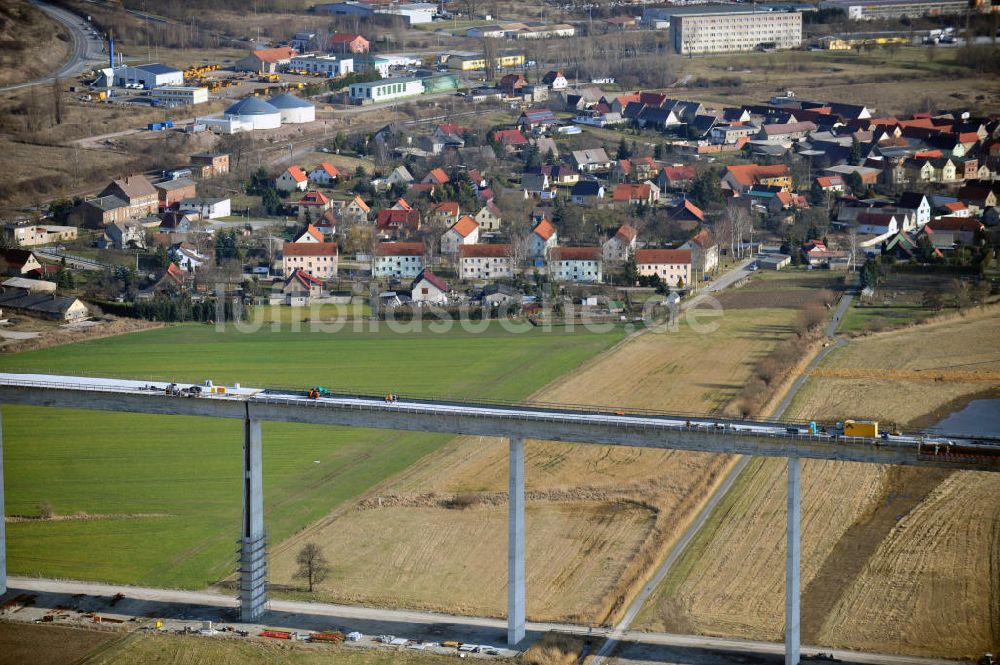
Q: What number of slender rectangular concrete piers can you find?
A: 4